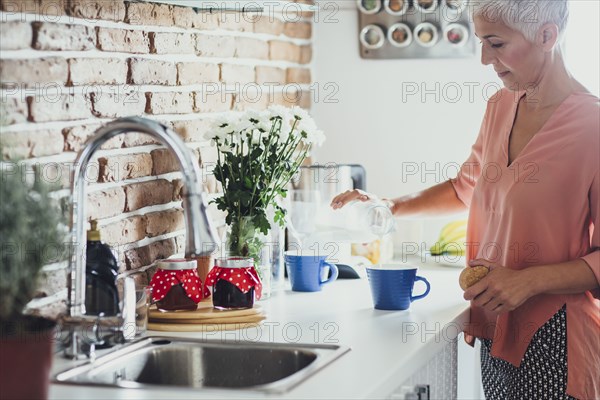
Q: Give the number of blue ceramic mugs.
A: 2